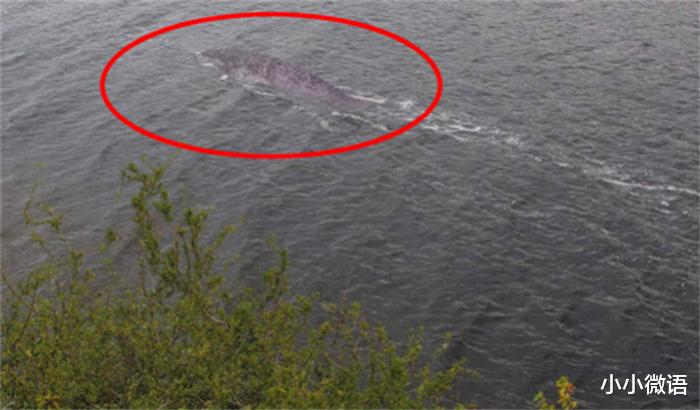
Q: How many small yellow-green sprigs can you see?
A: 2